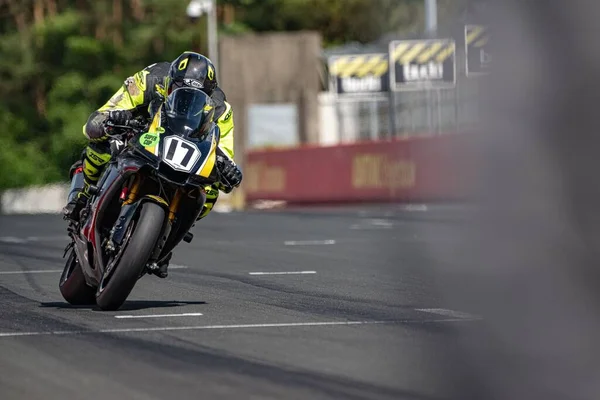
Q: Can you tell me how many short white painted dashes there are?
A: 3